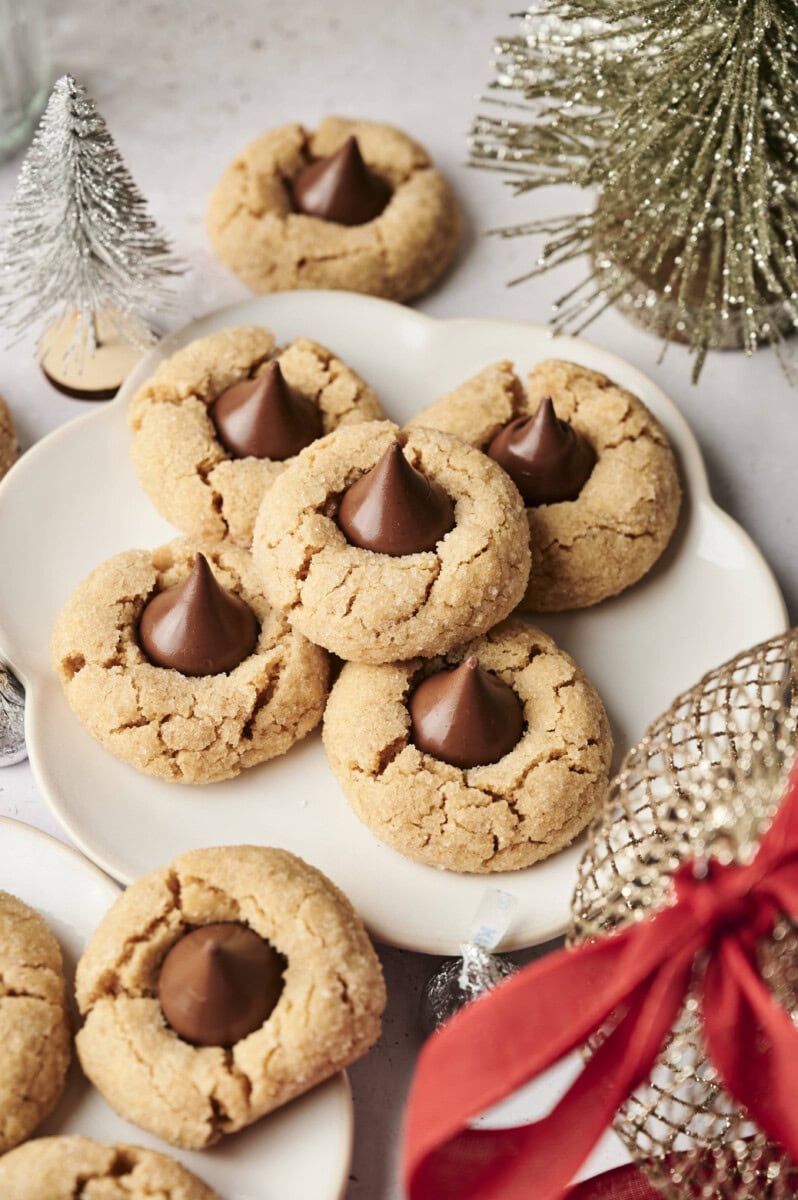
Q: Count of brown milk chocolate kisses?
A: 7